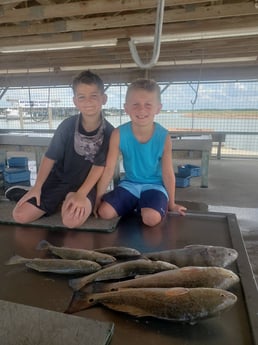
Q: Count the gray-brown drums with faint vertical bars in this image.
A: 1